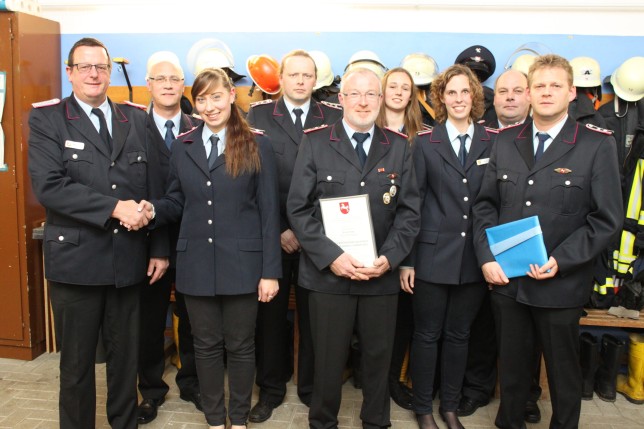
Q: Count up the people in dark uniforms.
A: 9